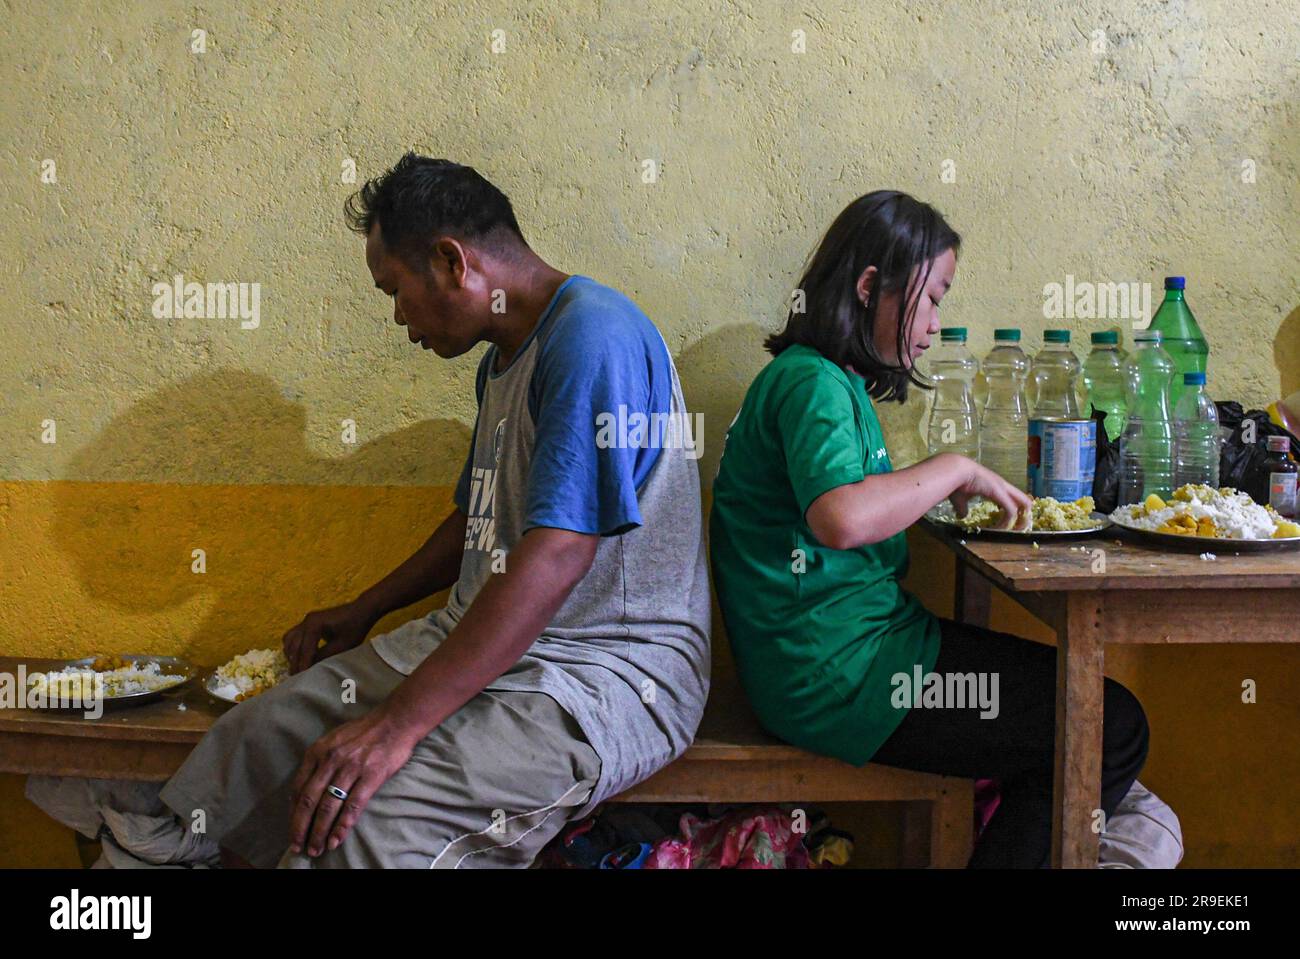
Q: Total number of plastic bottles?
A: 7